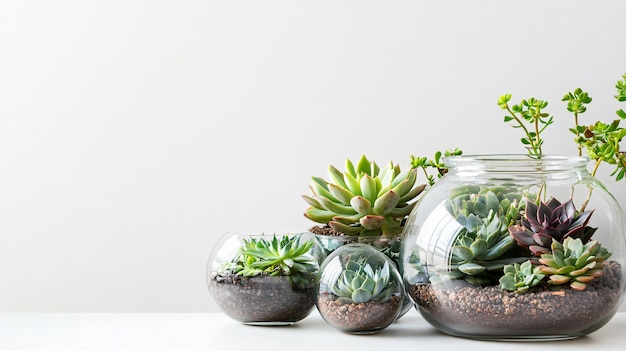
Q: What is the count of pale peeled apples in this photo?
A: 0